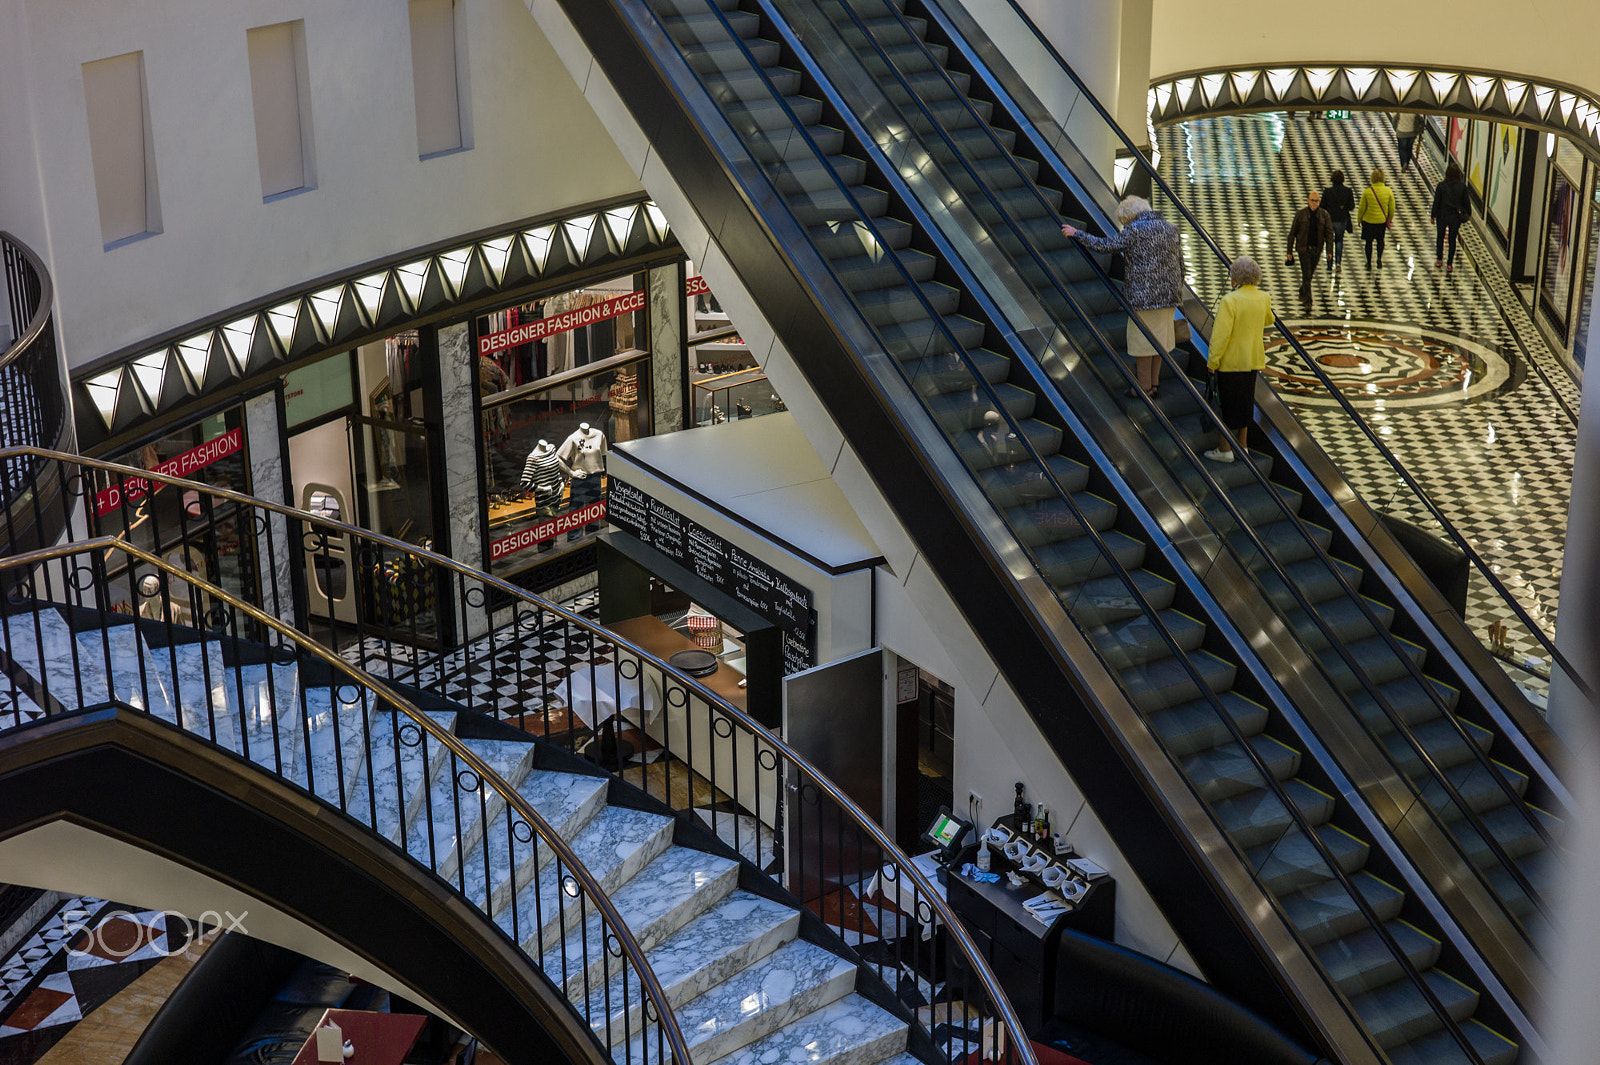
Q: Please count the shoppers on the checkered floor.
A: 5